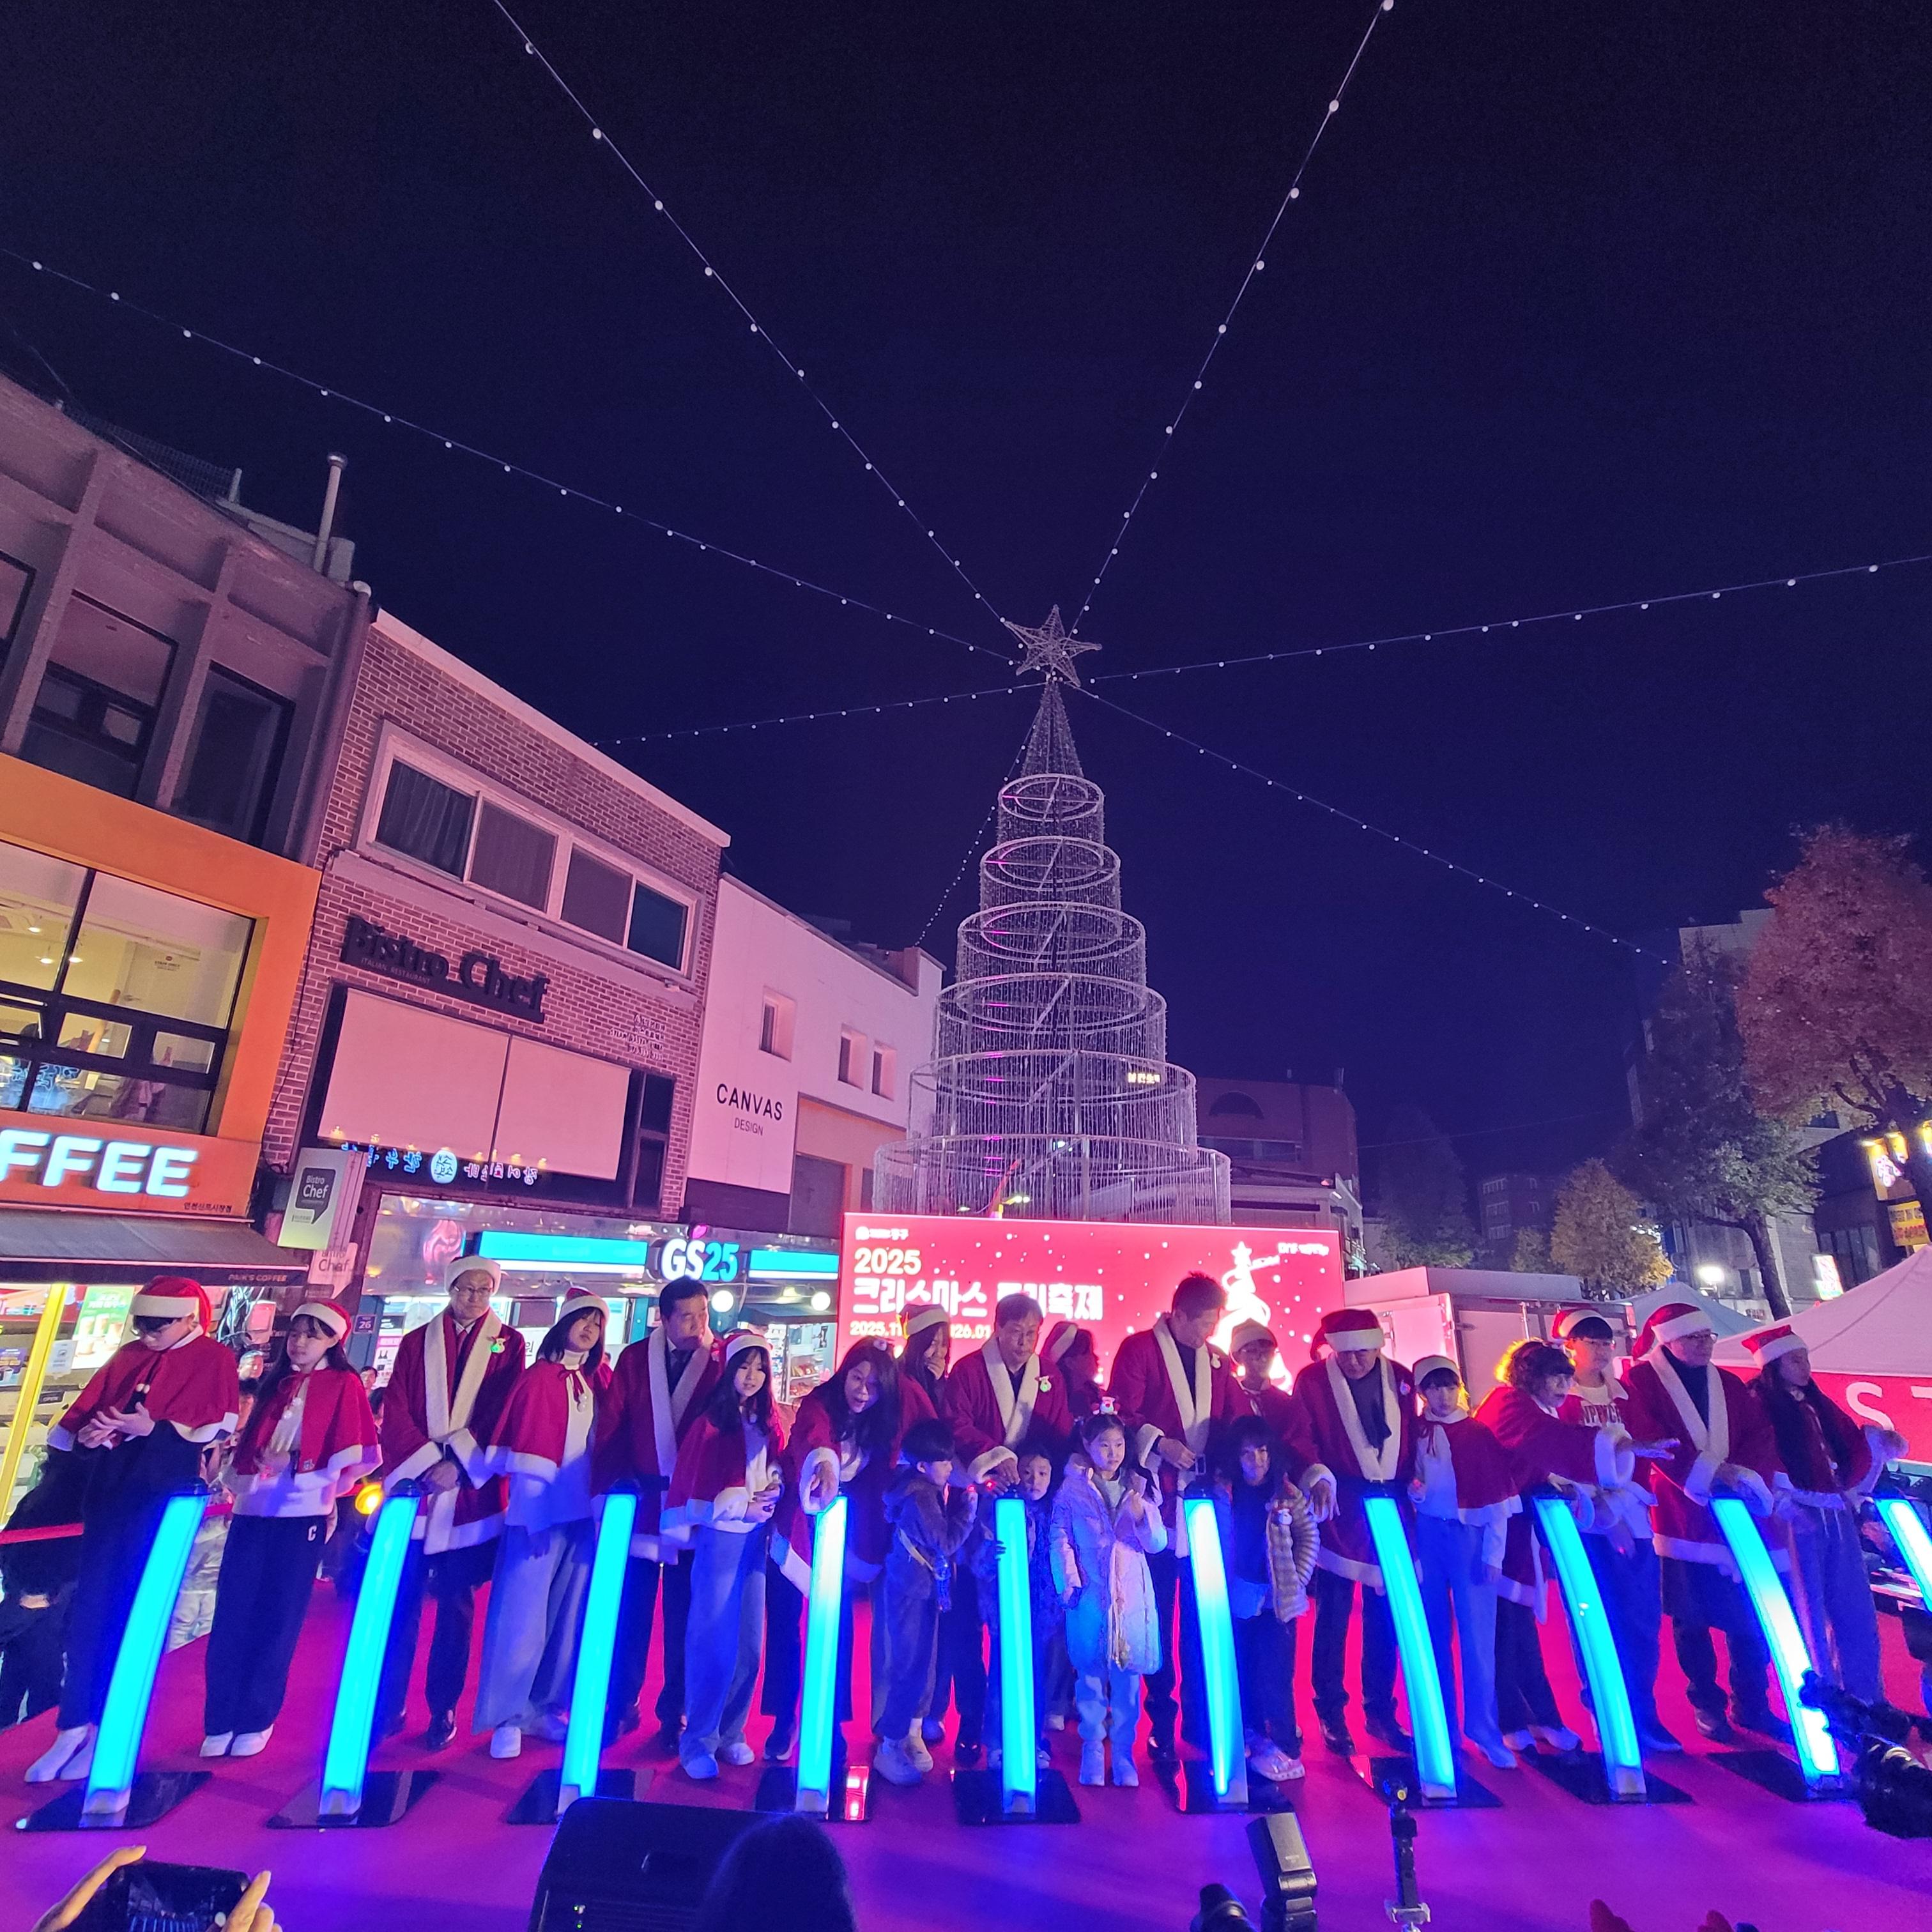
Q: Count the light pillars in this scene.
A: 10